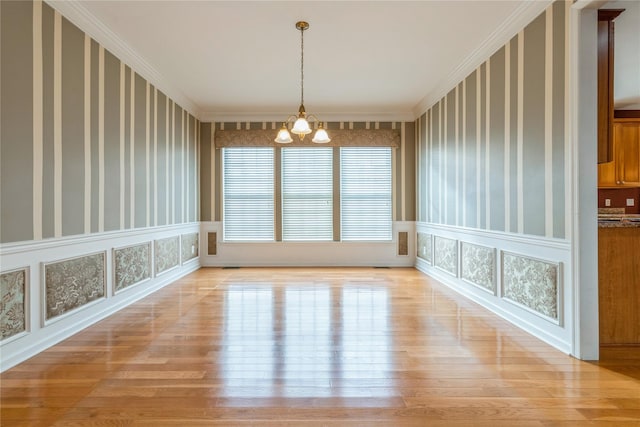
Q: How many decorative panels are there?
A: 11